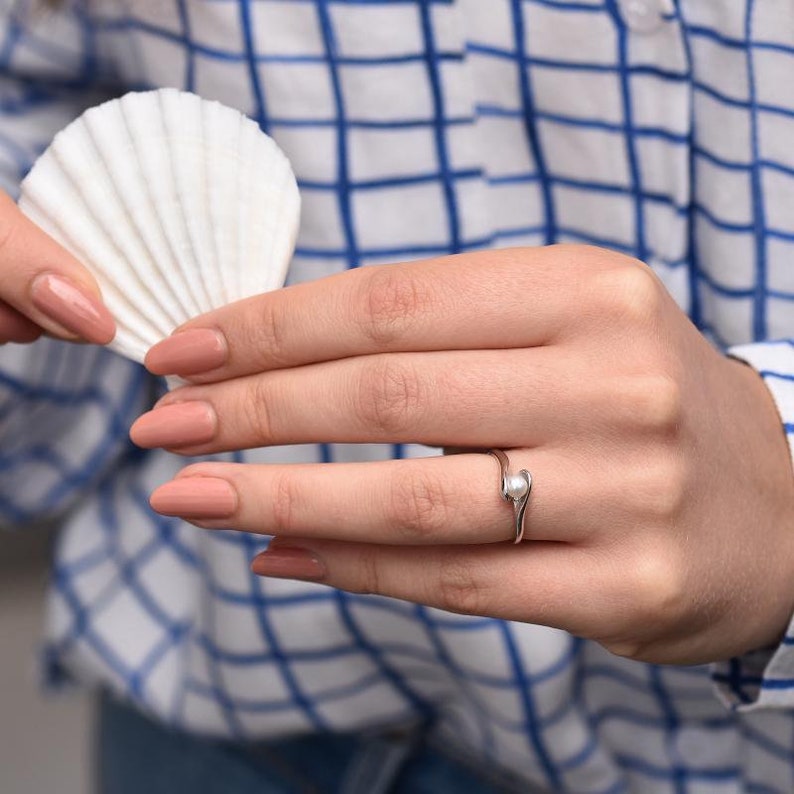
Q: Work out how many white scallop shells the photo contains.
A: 1